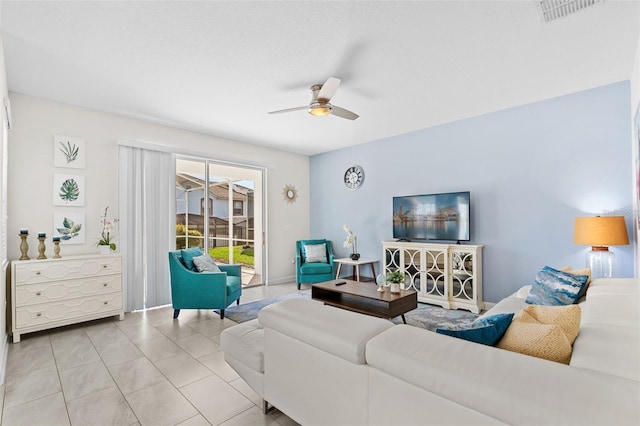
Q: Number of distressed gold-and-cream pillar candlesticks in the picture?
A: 3